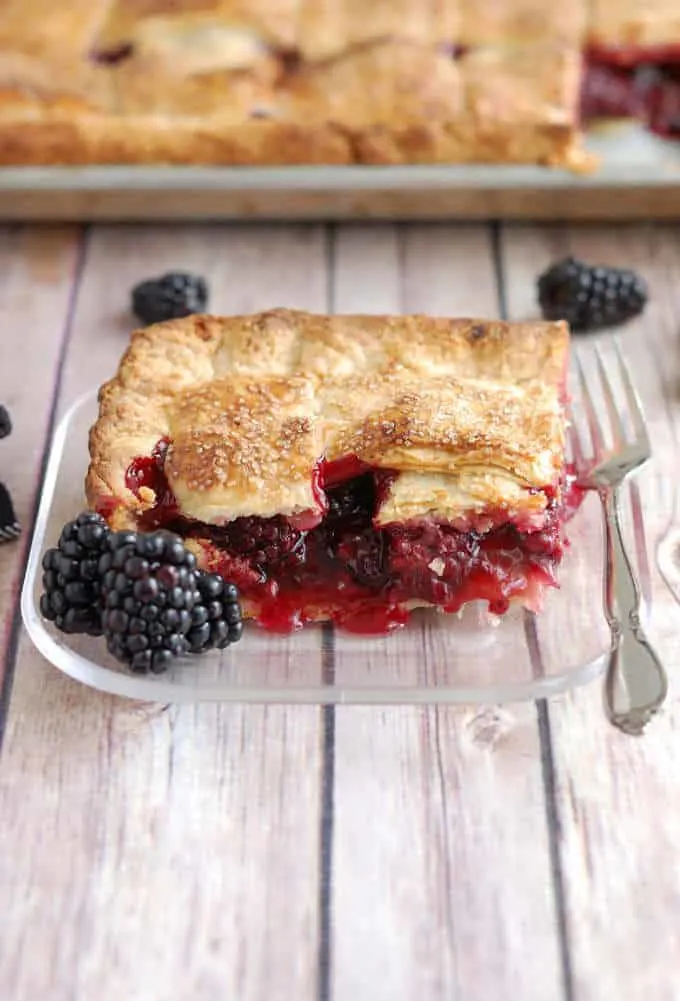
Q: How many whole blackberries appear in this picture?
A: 5